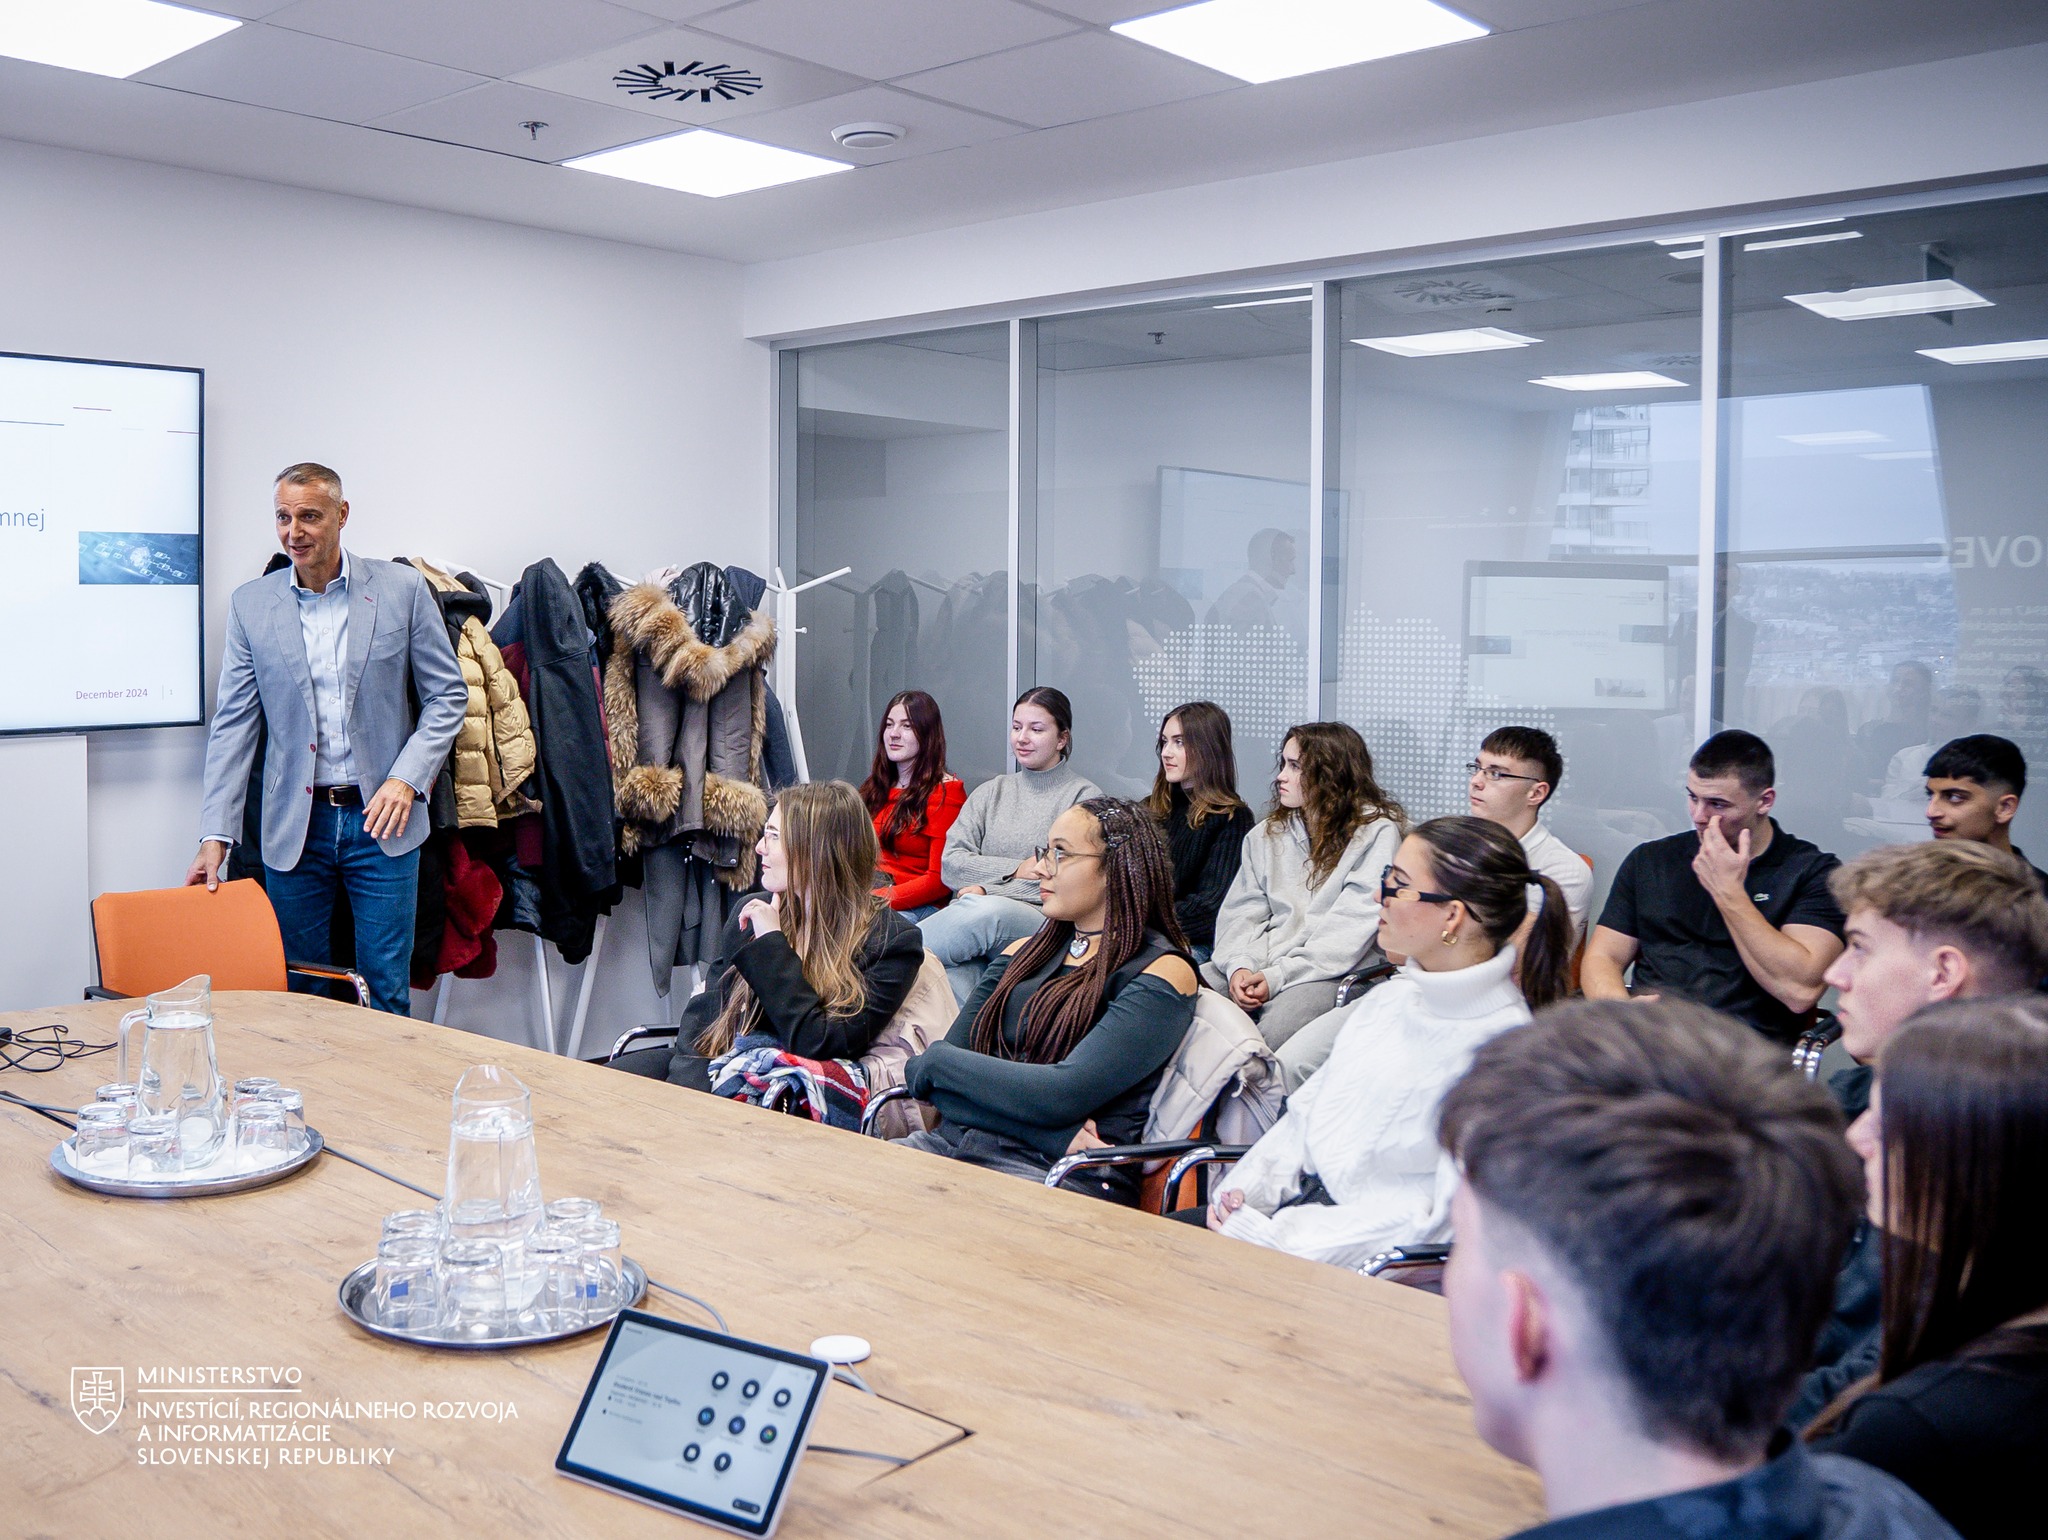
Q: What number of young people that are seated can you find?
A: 13